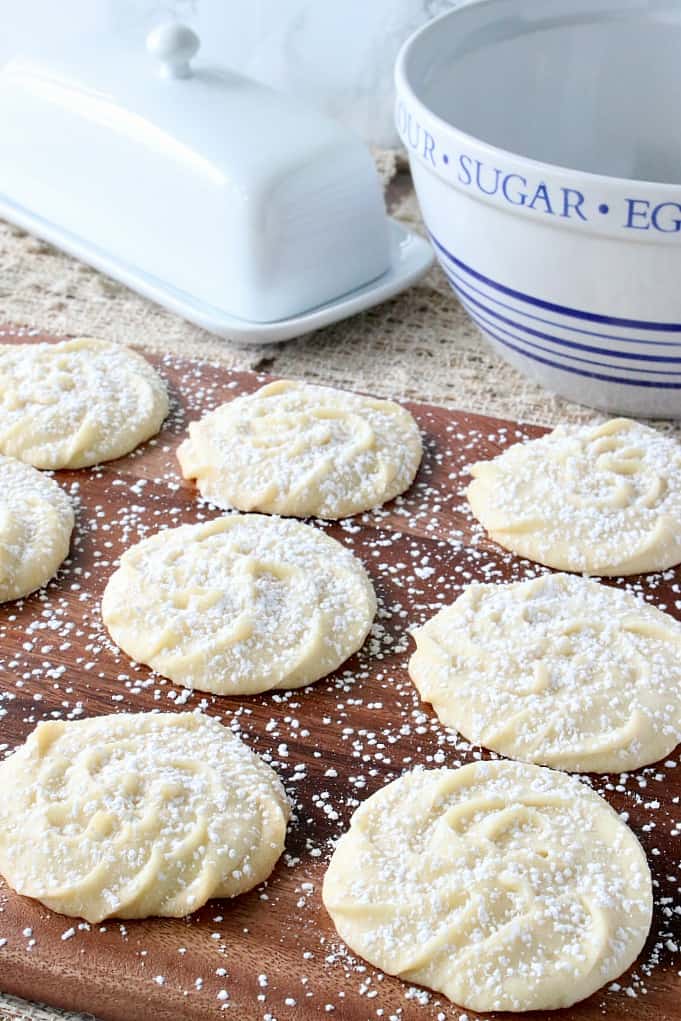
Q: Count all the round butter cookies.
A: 8